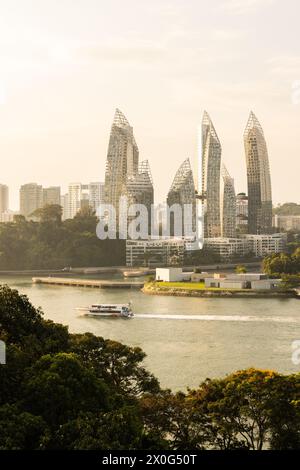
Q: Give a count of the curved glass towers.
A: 6